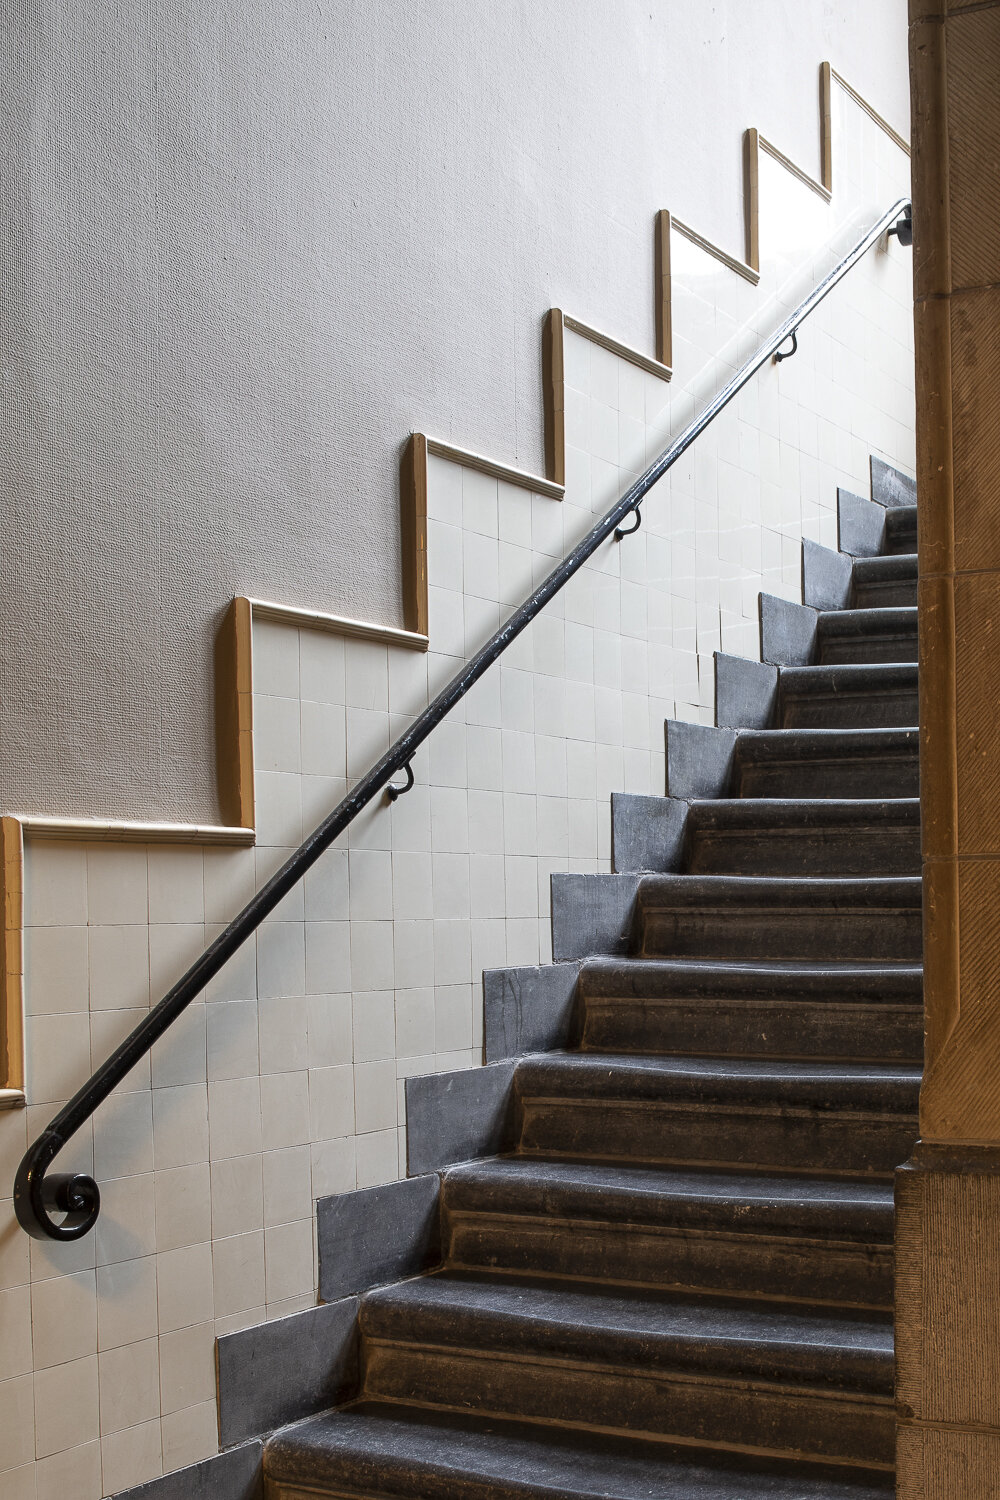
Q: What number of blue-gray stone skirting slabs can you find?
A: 13